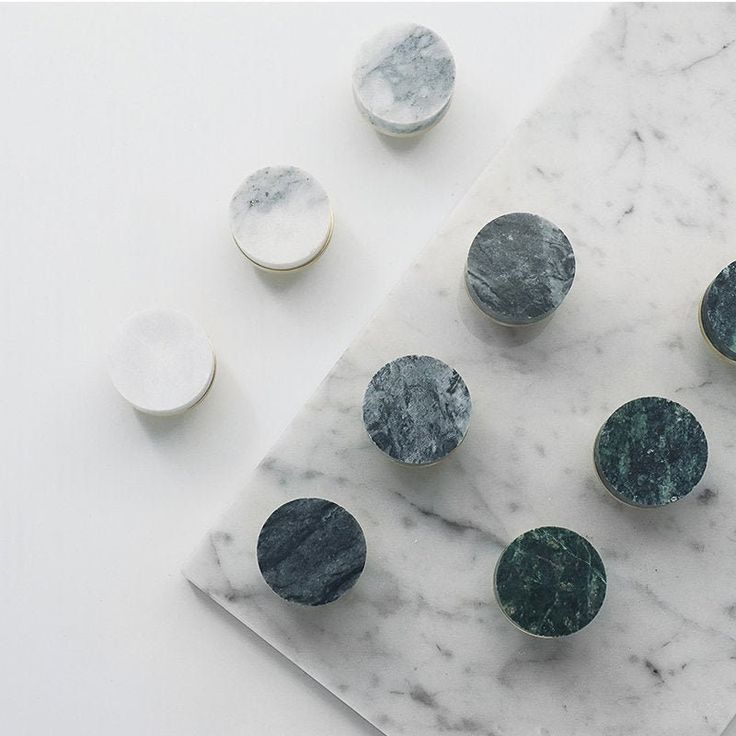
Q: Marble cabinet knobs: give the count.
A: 9